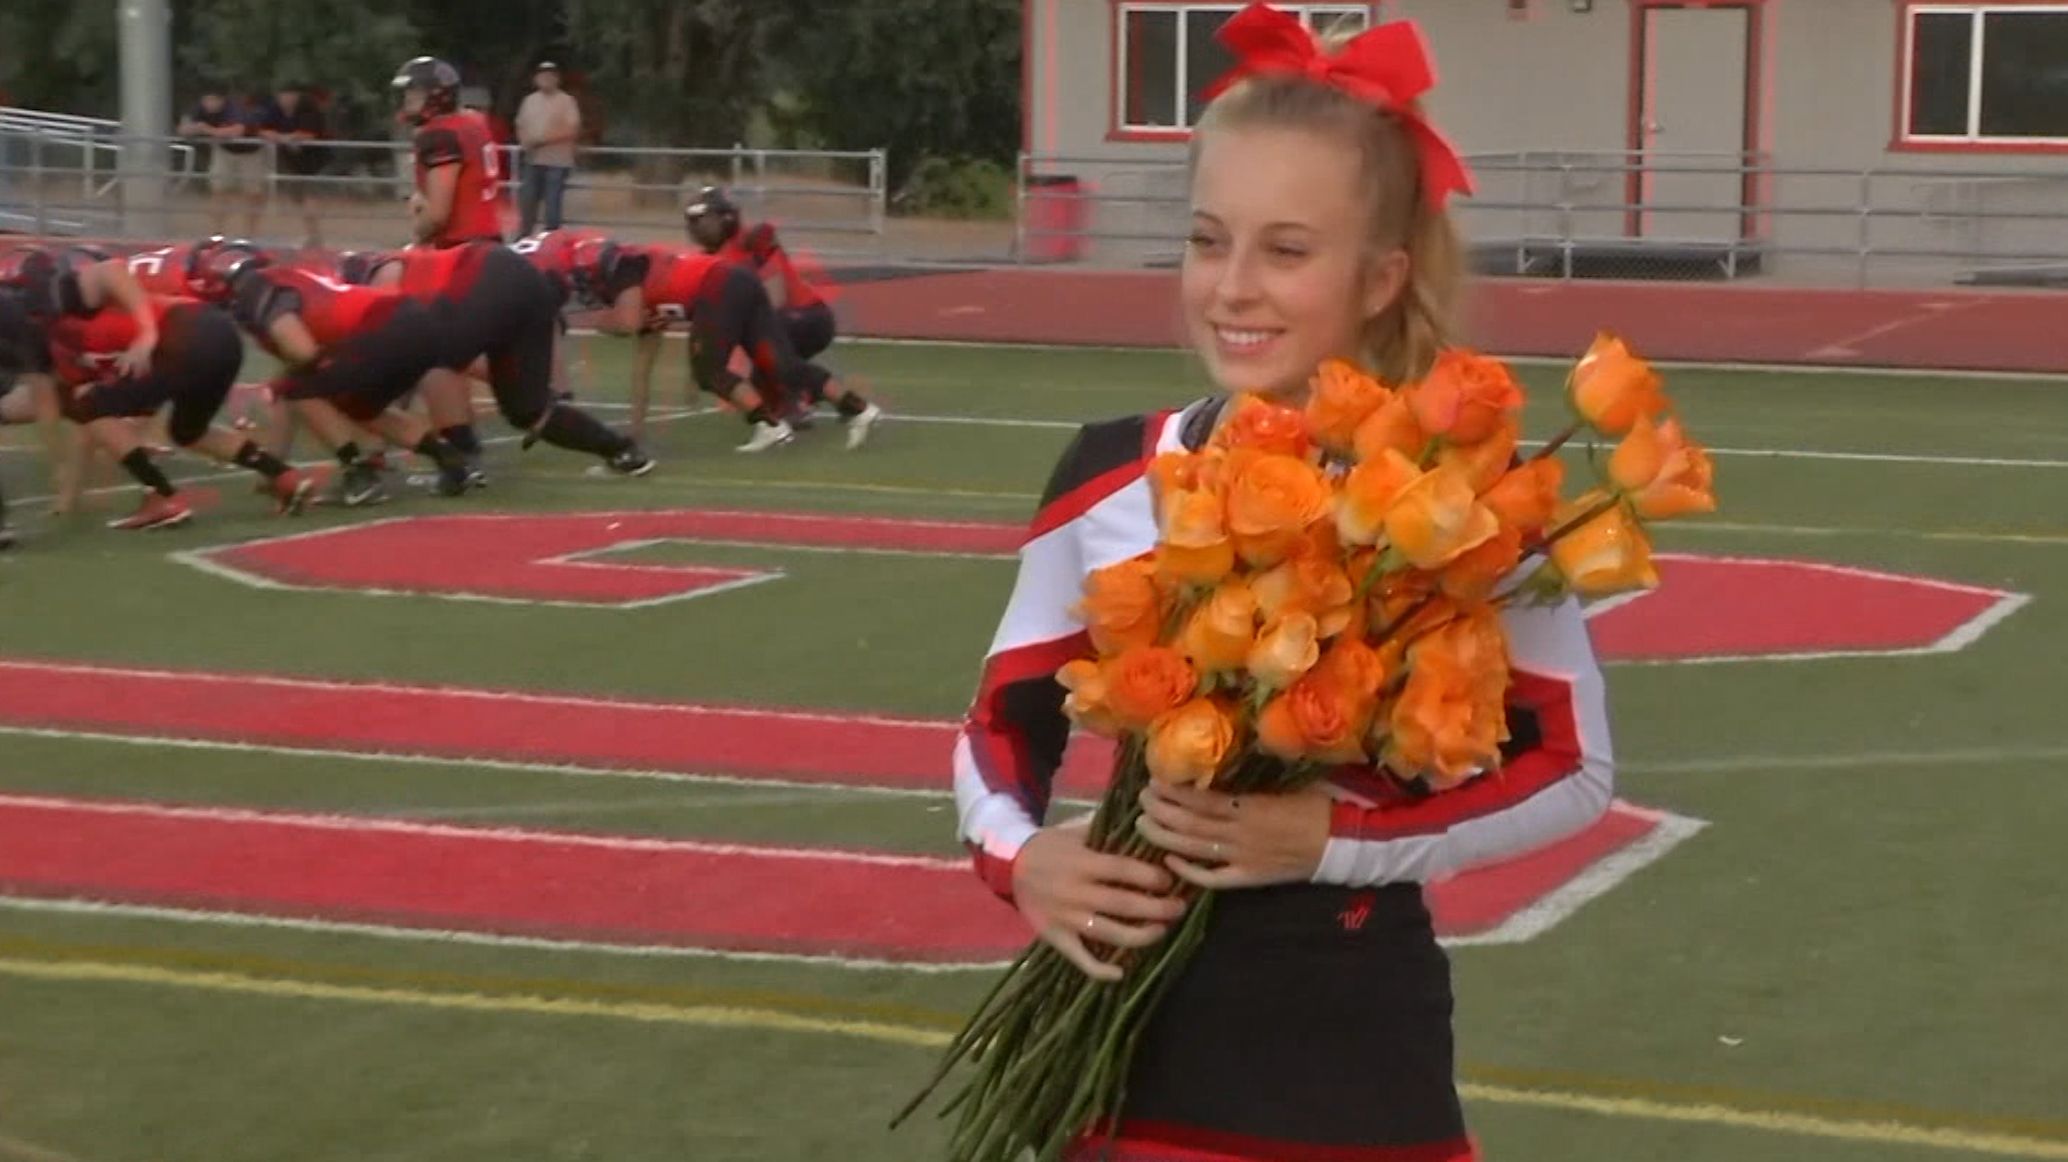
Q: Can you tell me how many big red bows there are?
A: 1